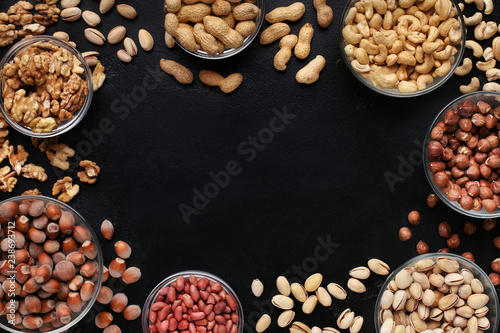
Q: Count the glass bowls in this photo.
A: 7